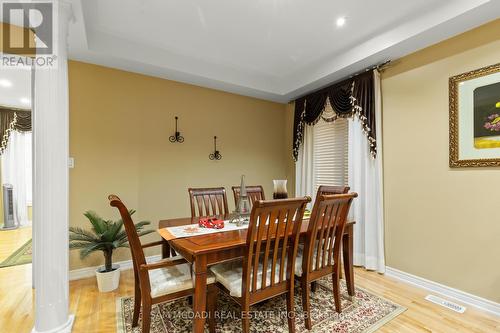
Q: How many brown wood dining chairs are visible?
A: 6